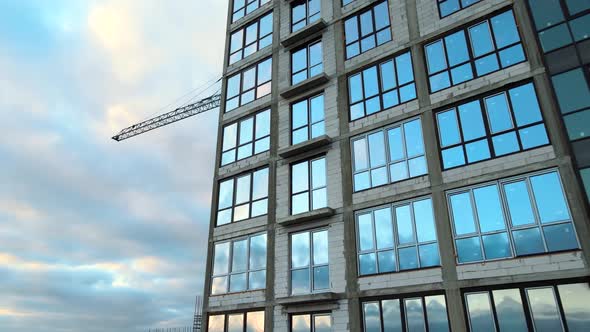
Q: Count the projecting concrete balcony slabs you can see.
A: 5